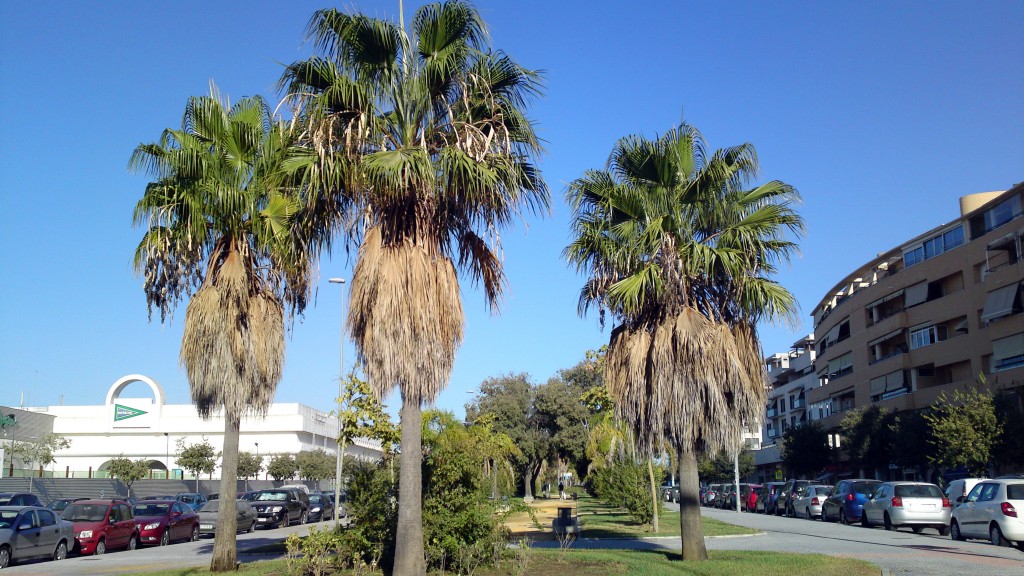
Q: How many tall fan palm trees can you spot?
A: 3